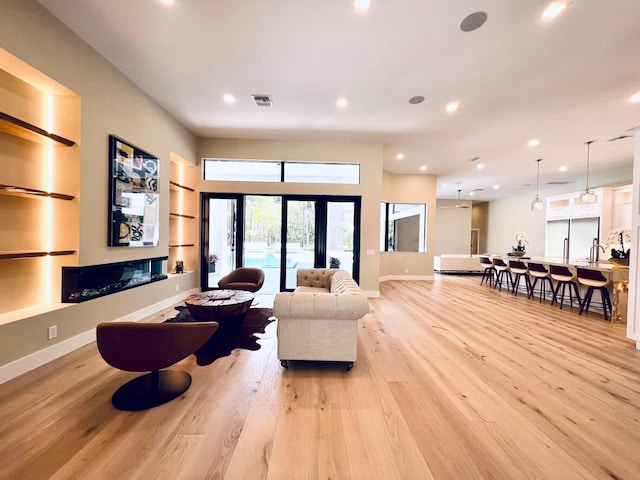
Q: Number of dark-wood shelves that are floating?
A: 6